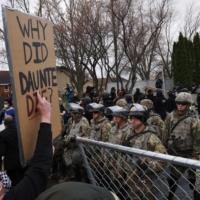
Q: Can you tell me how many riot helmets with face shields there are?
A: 4